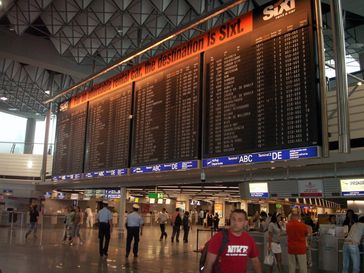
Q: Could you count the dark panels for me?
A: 4